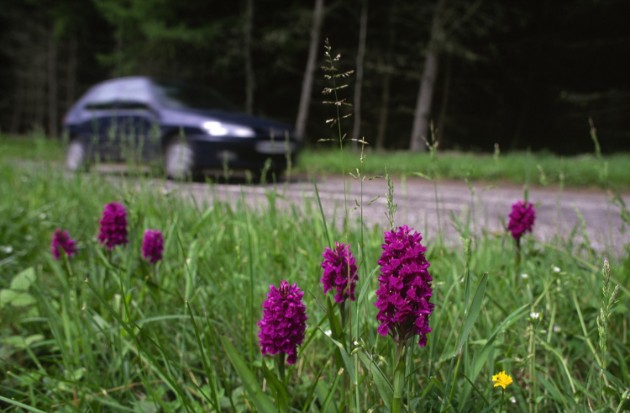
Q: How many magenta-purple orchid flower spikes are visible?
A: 7